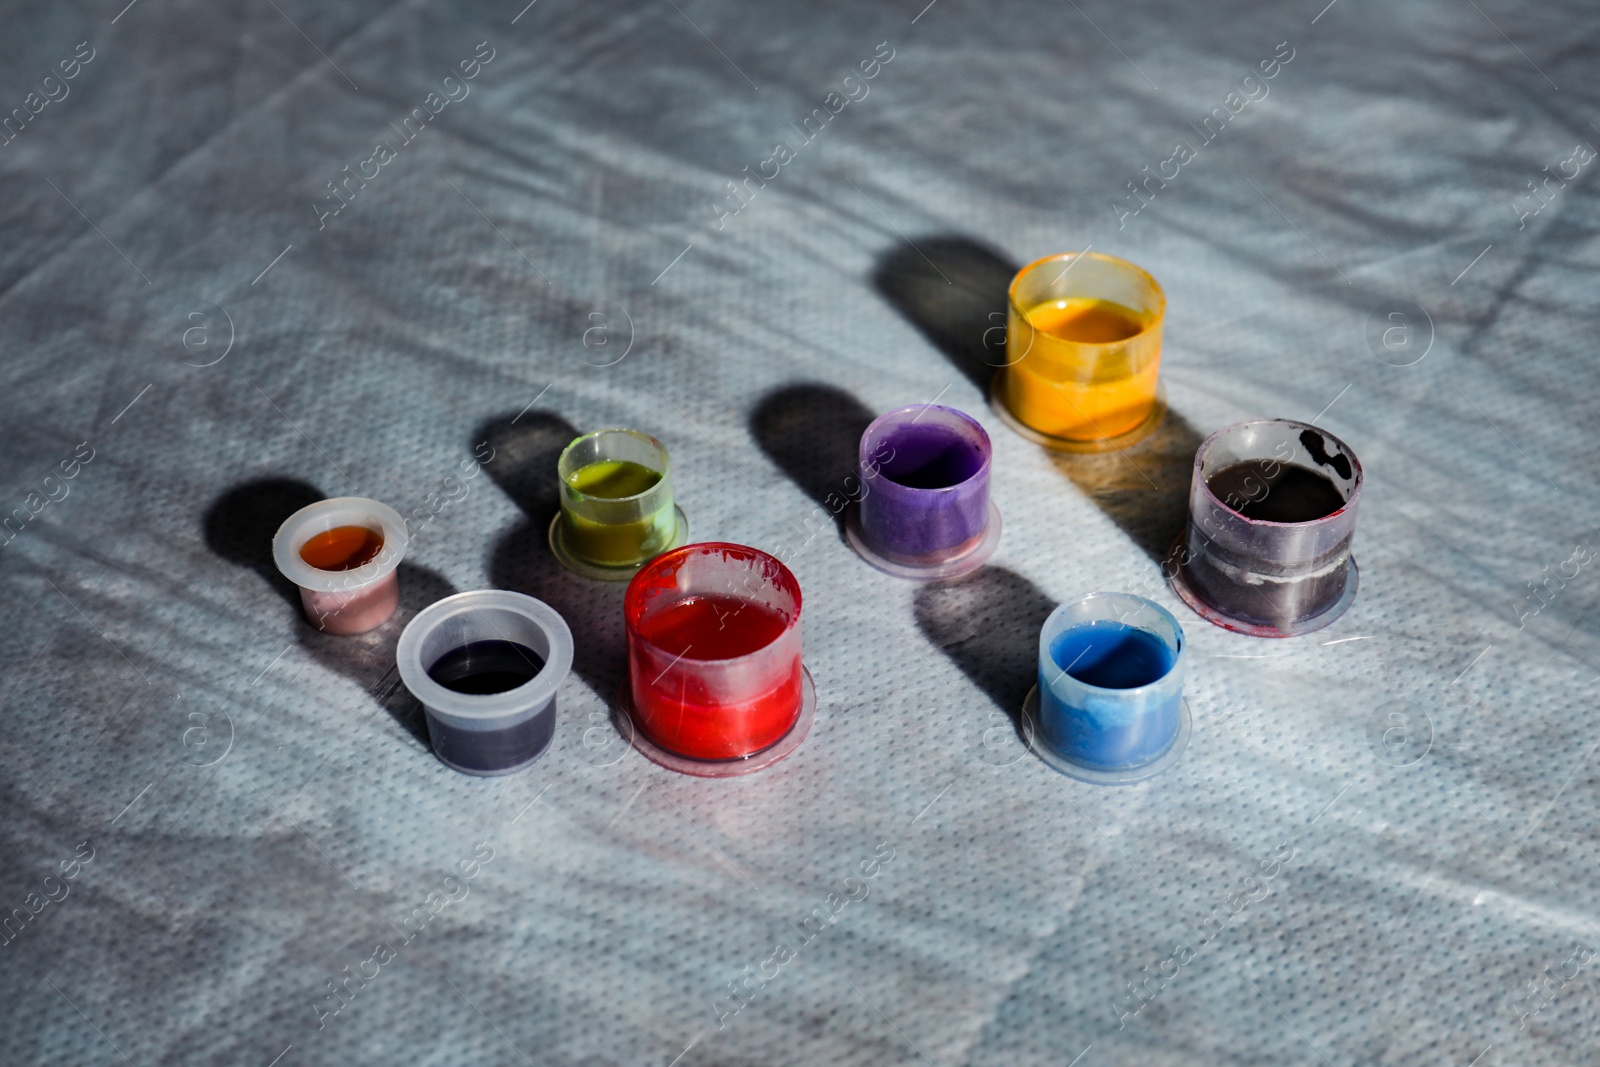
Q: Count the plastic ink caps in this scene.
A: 8